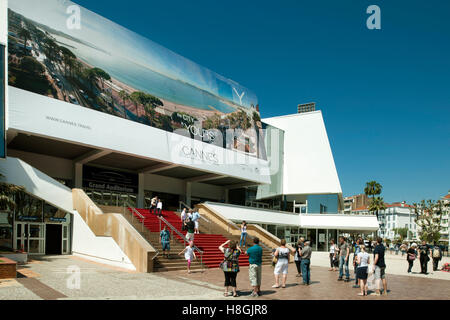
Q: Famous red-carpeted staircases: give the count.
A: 1